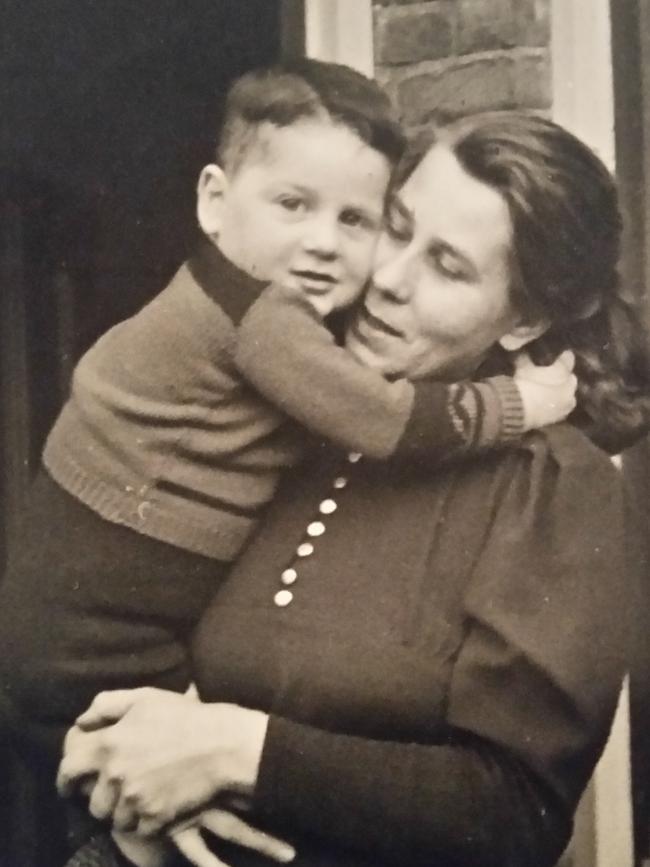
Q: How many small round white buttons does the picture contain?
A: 7